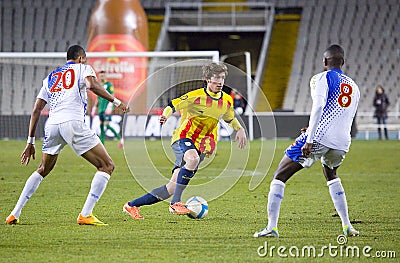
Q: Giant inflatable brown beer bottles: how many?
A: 1